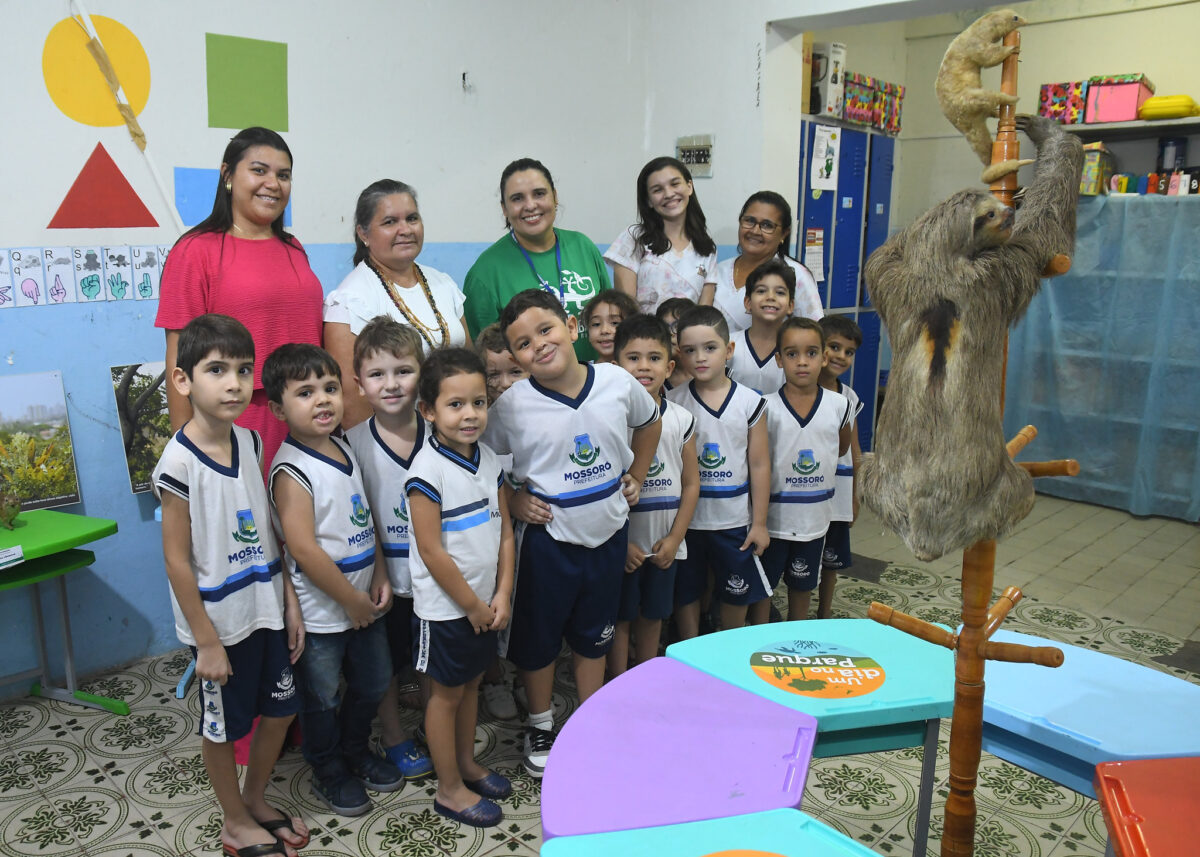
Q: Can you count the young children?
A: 13